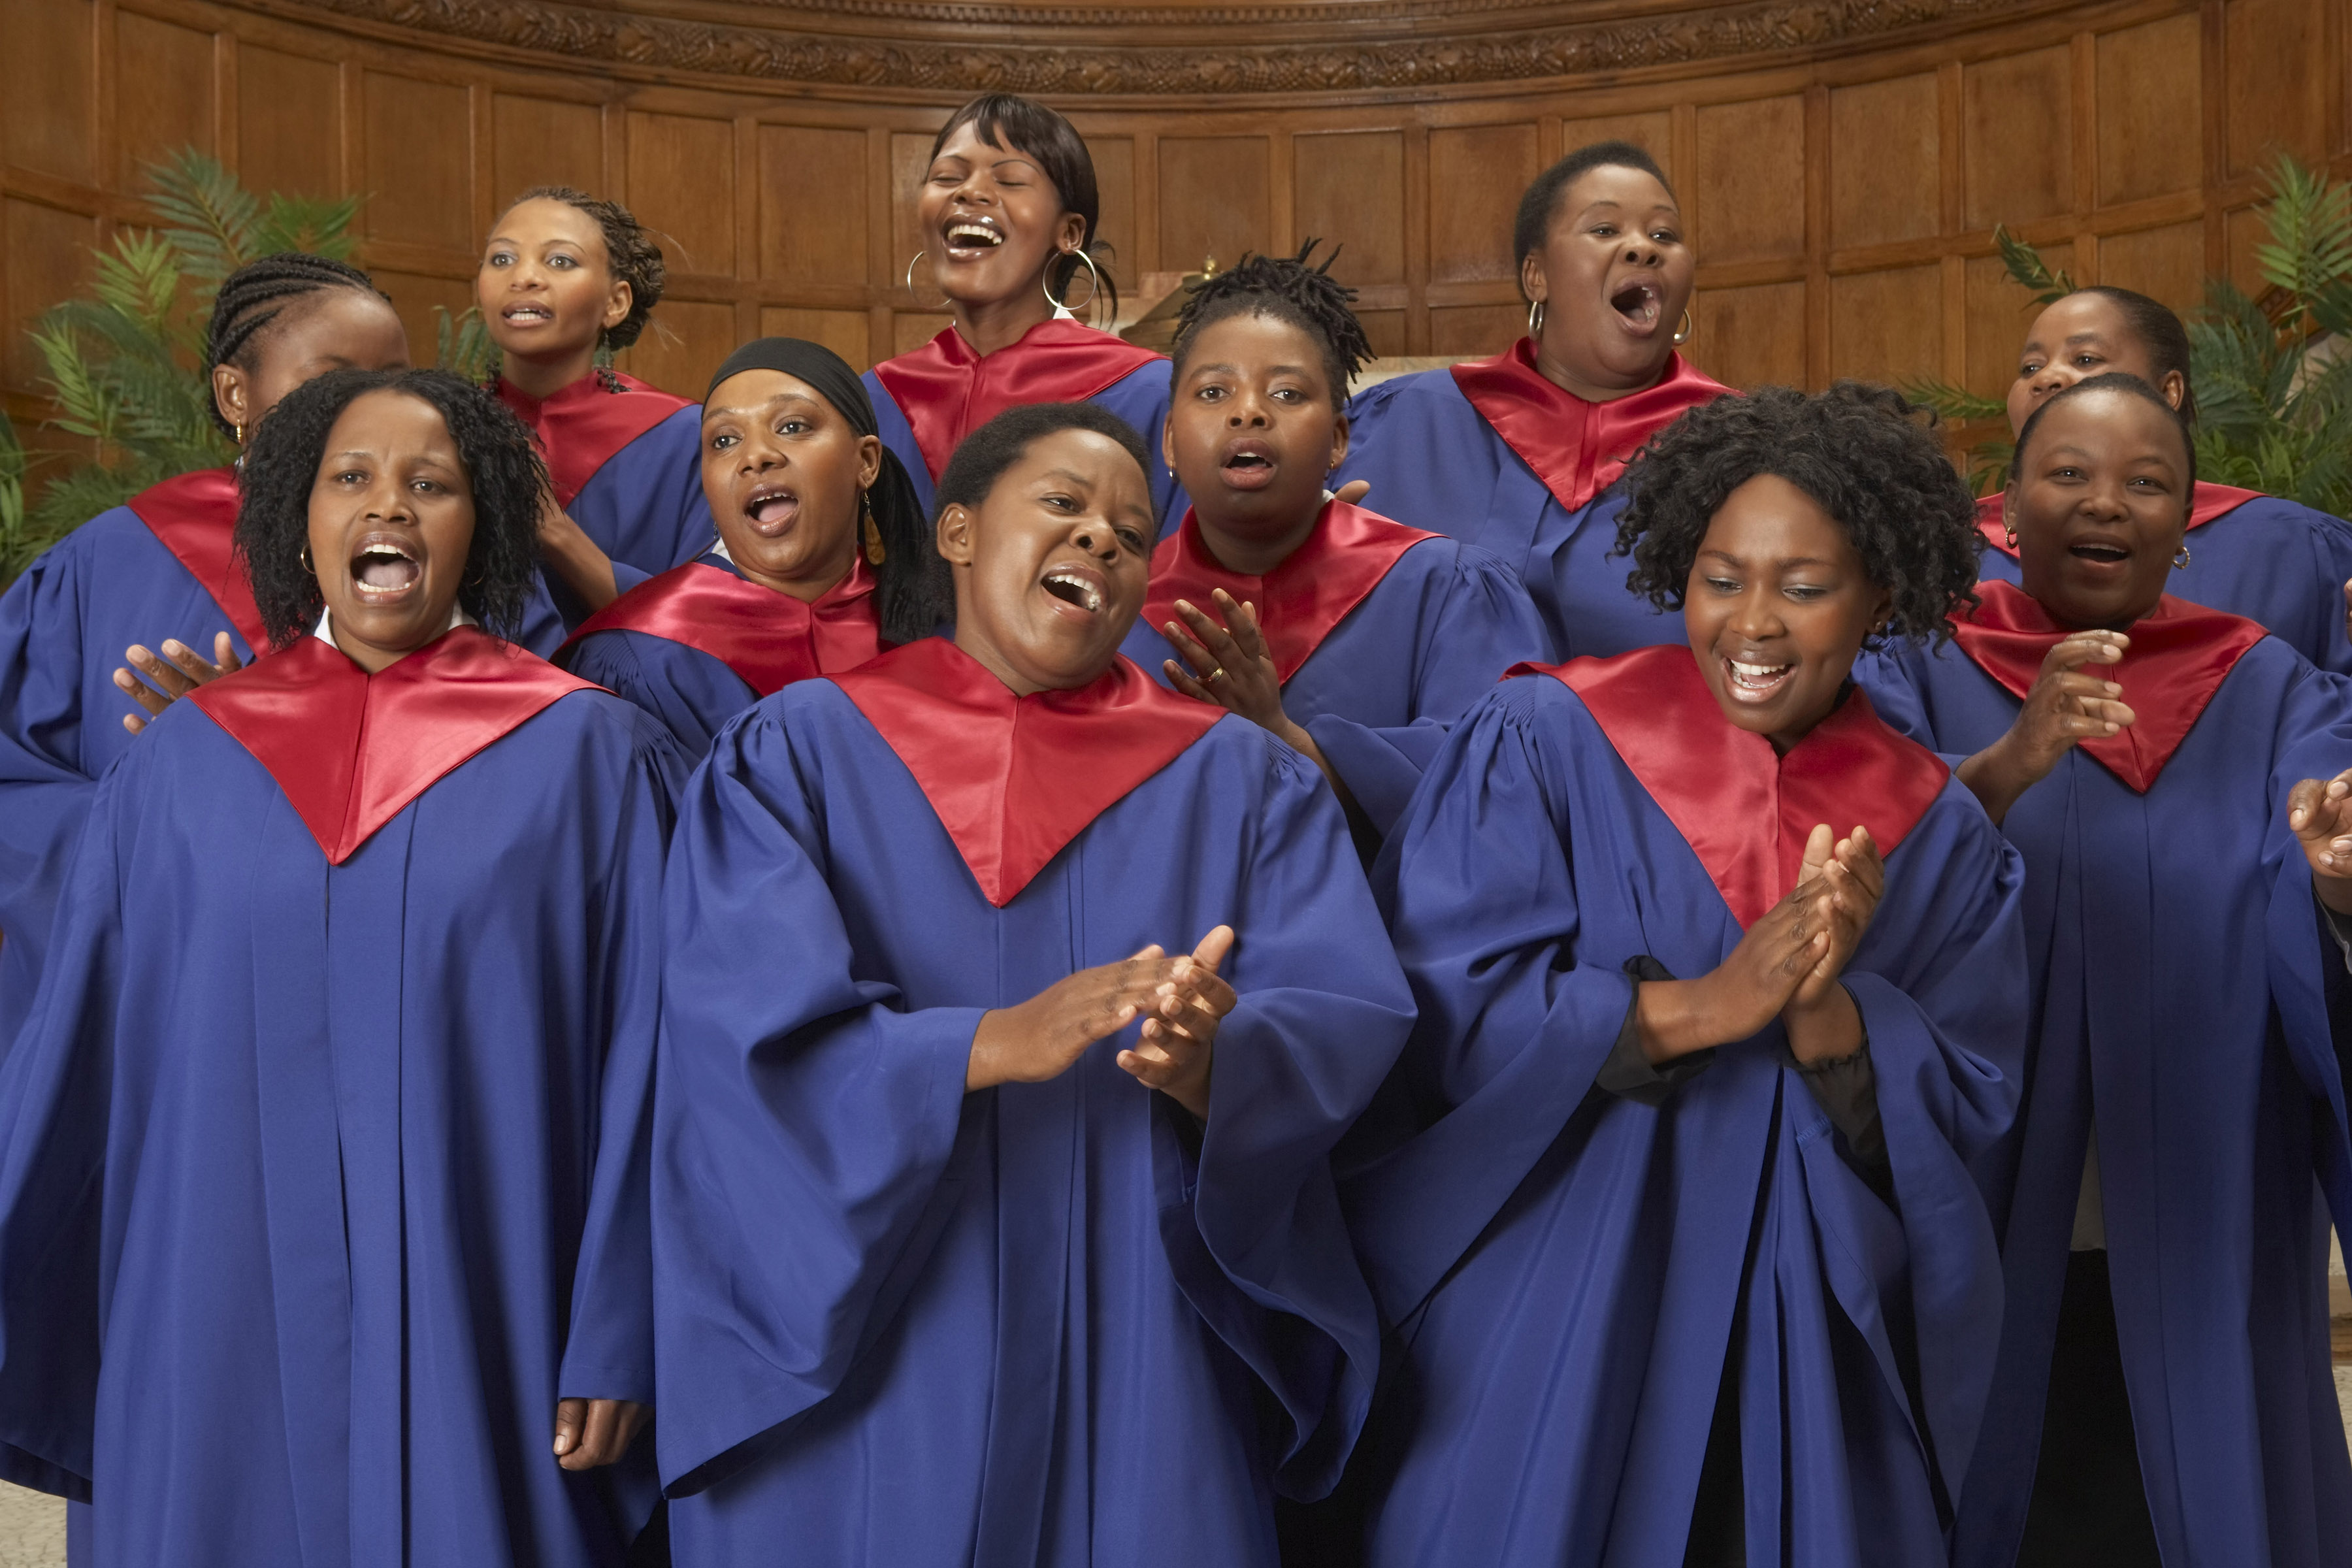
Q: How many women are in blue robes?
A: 11